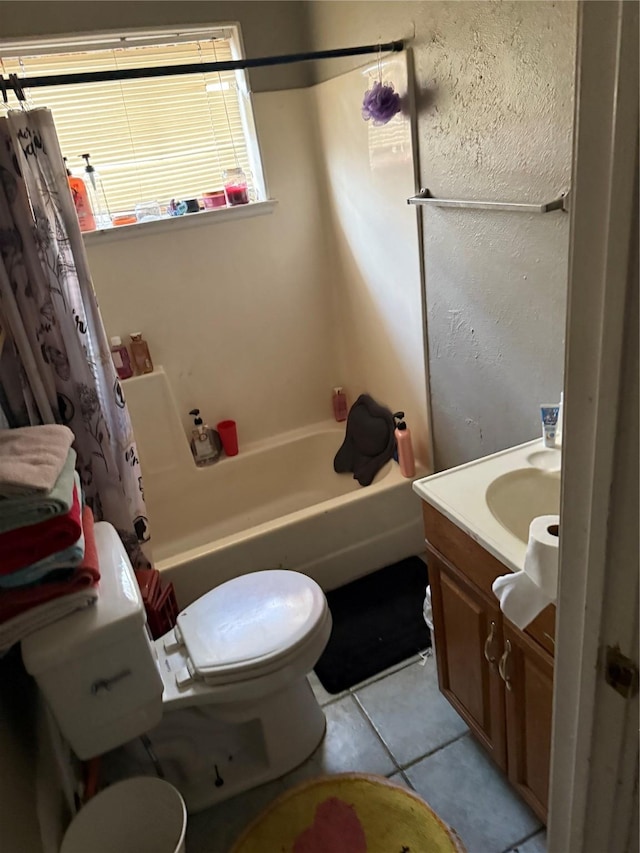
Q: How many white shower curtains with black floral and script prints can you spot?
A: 1